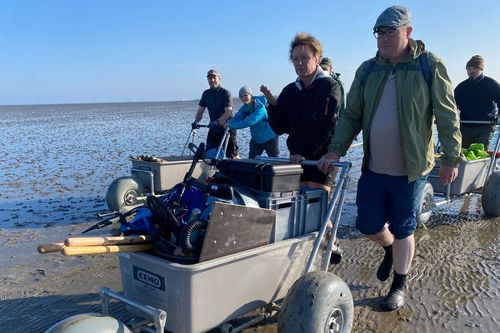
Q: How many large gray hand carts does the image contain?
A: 3